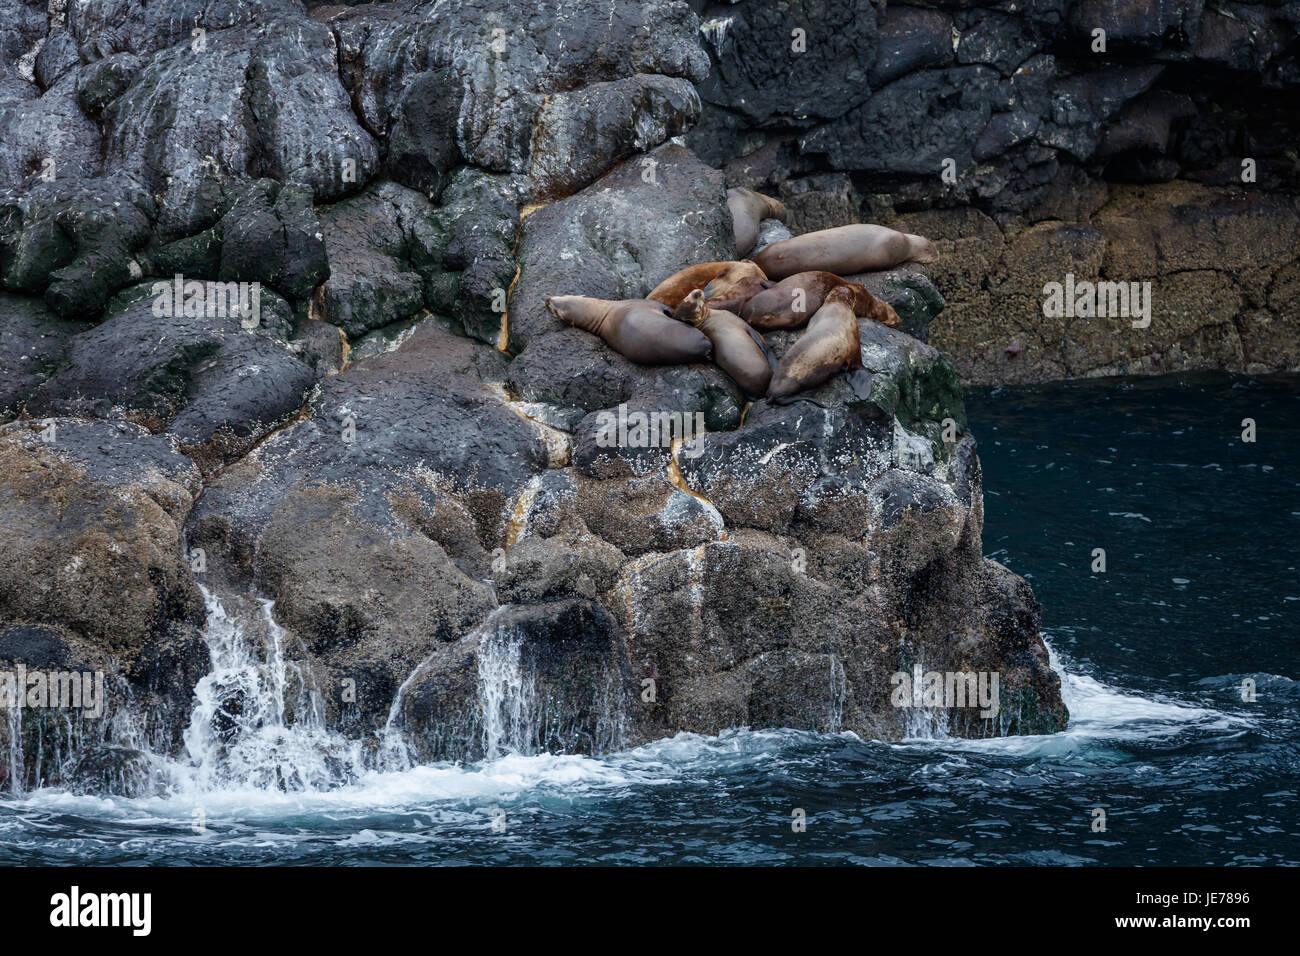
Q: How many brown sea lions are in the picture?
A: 7